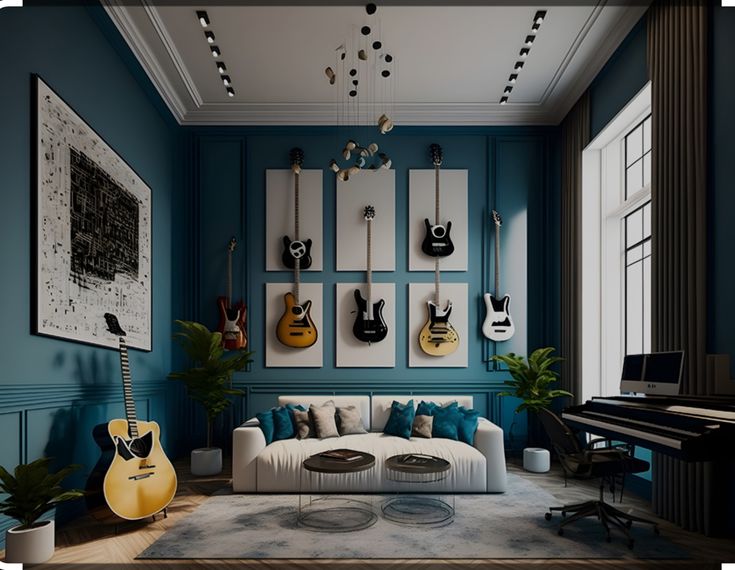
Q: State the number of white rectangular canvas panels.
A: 6